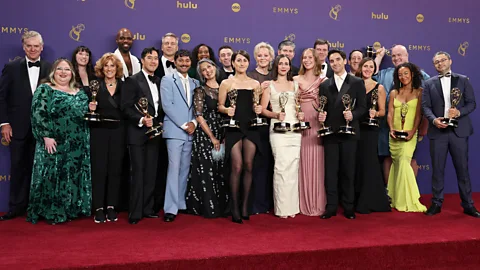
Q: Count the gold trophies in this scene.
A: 12